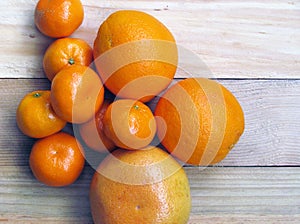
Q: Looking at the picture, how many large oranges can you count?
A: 3